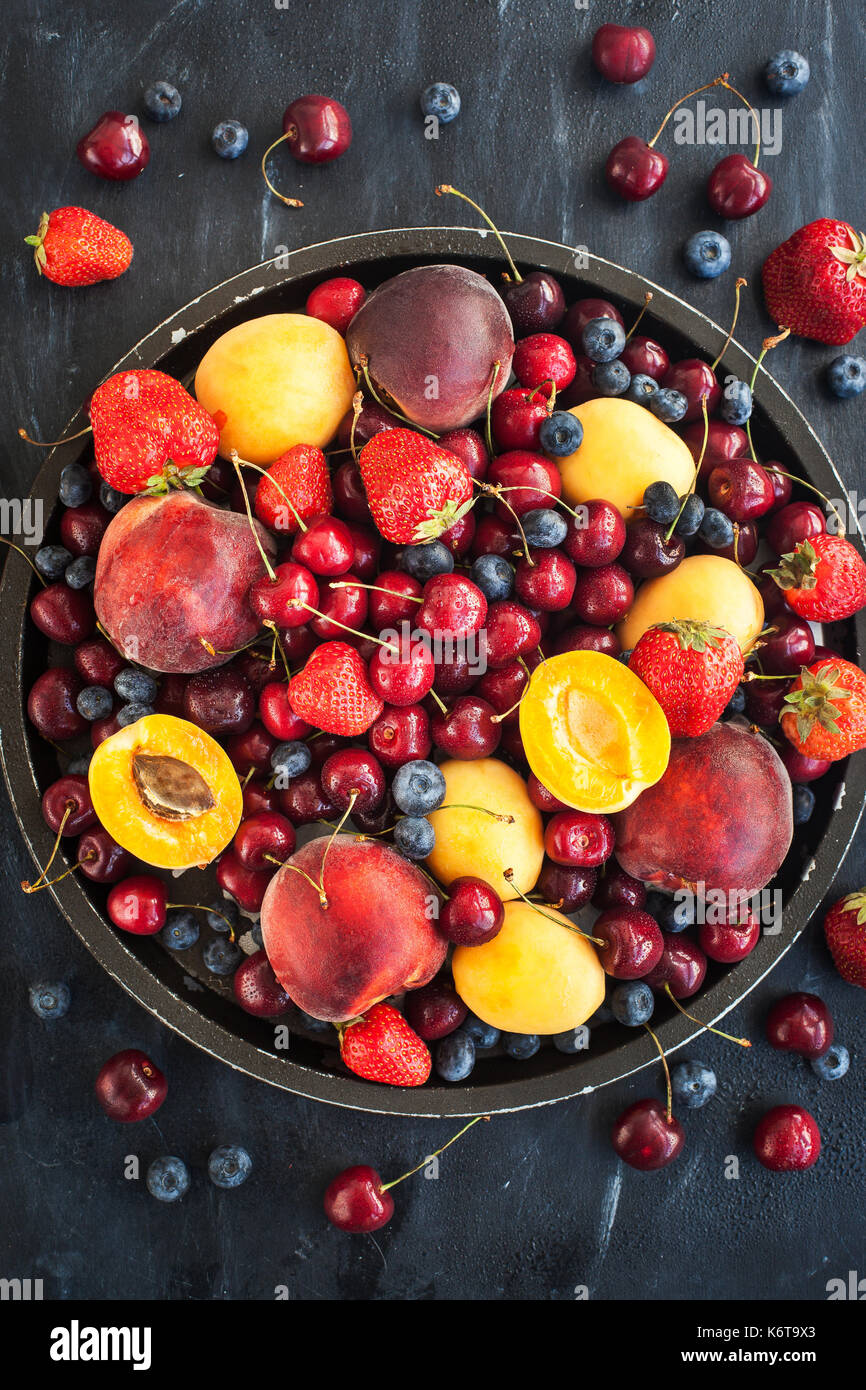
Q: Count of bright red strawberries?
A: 11